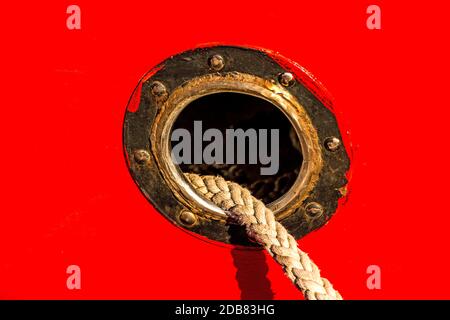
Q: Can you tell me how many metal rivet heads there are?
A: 7